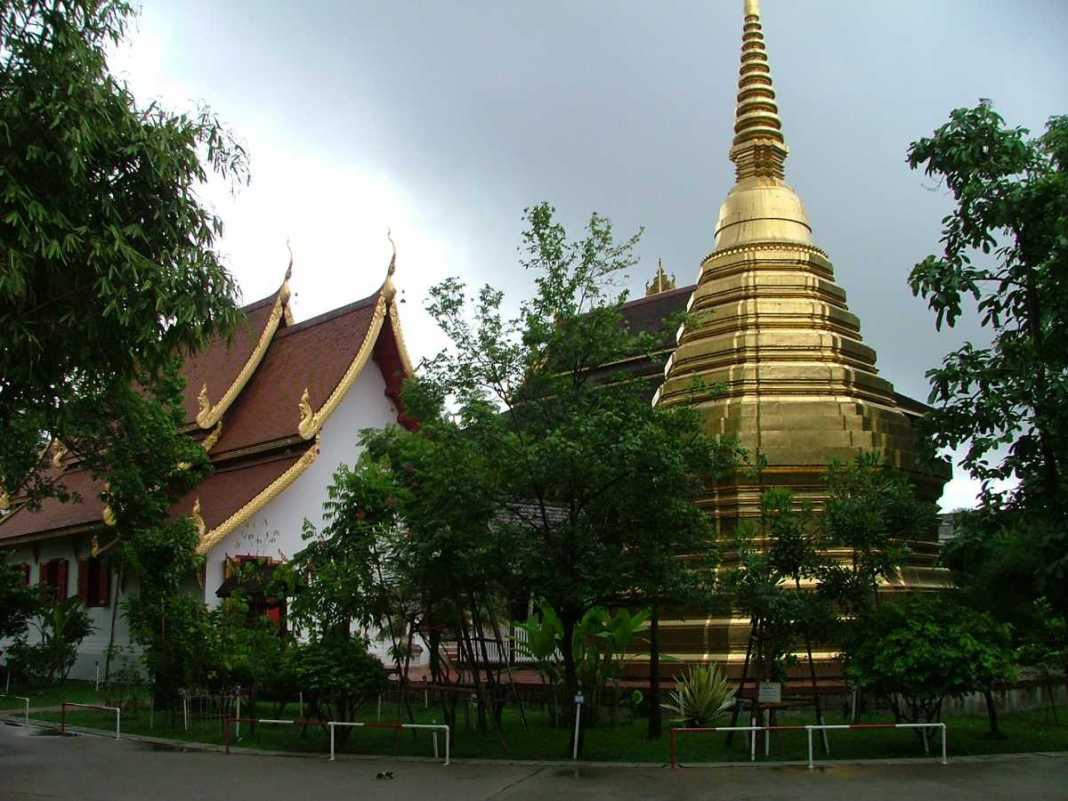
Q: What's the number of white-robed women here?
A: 0